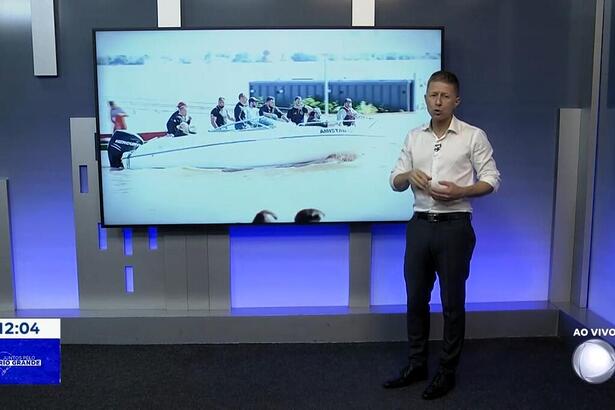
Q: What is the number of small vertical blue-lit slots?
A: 5